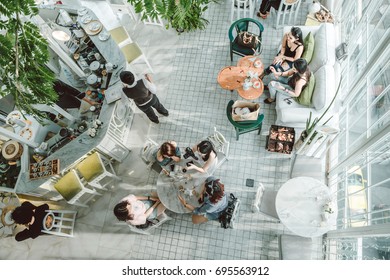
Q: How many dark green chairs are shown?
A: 2